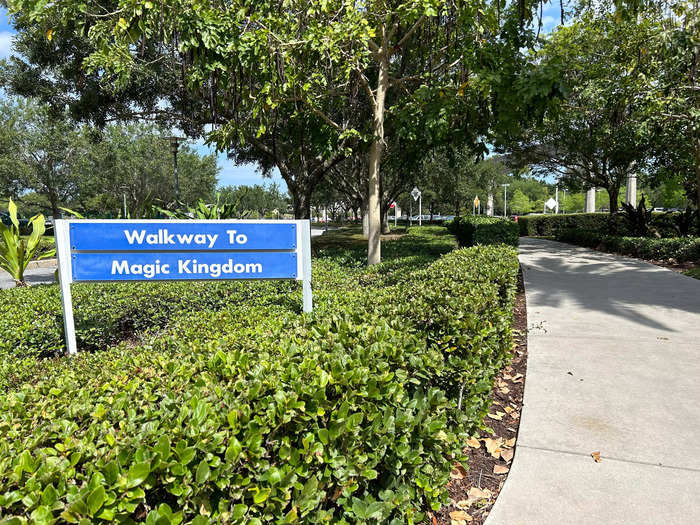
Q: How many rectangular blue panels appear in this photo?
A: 2